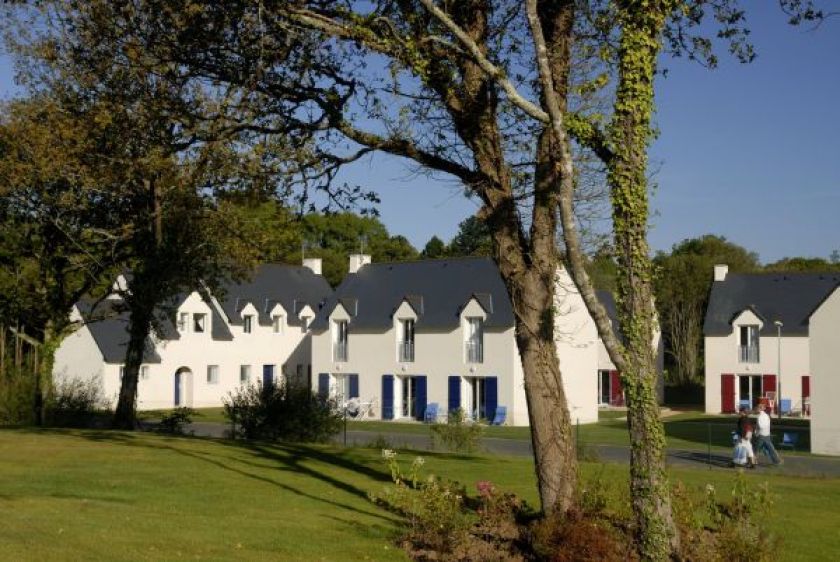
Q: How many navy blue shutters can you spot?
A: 6